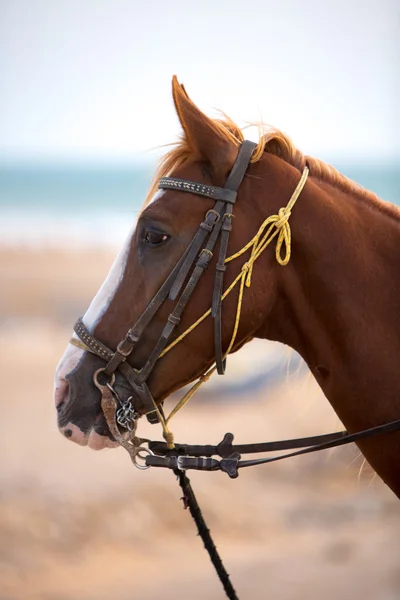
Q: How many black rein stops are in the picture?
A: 2